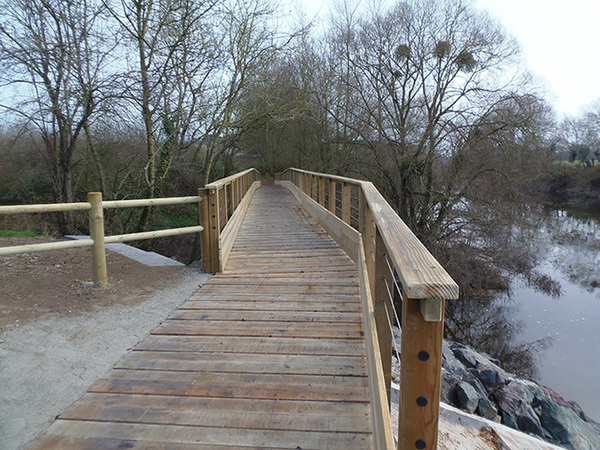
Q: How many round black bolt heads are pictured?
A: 6